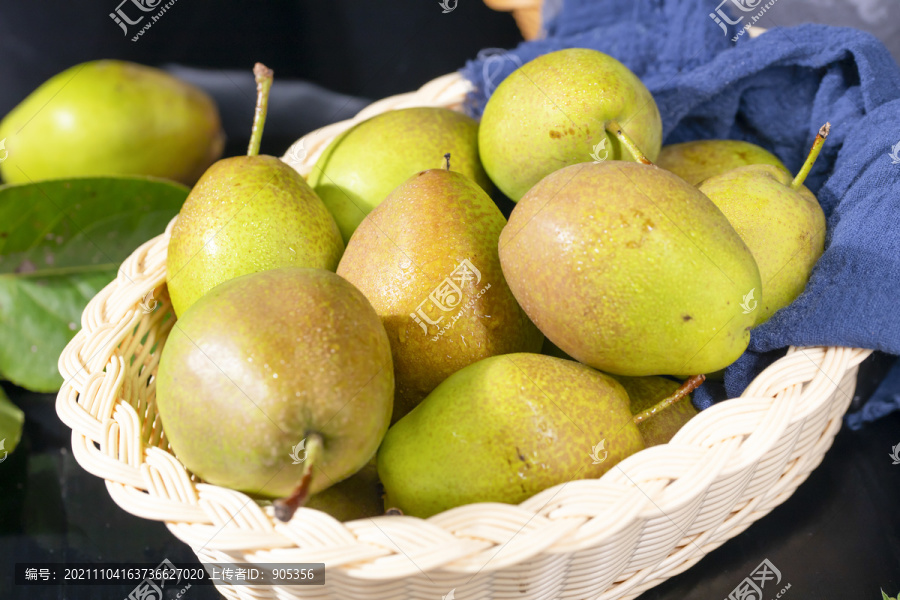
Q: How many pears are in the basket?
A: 11